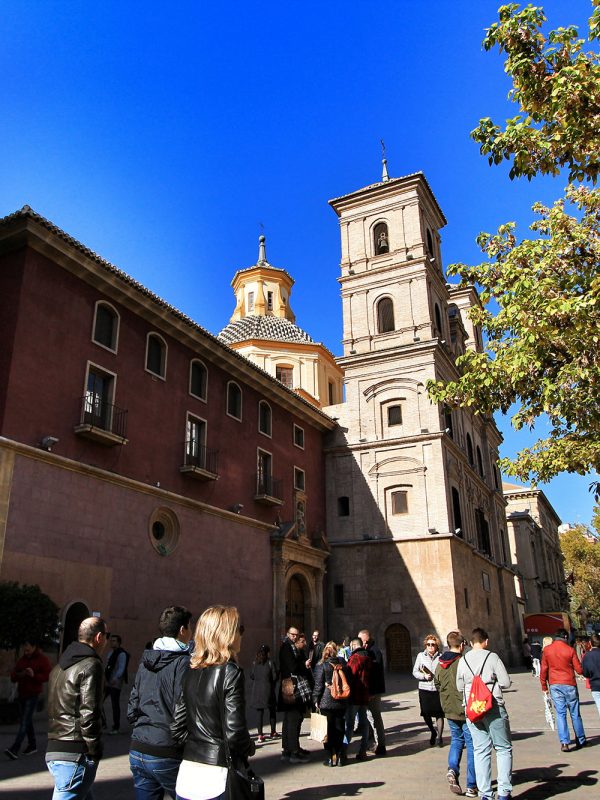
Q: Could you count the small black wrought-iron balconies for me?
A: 3